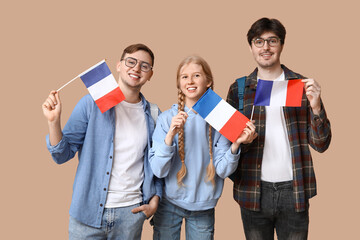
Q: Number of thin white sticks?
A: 3